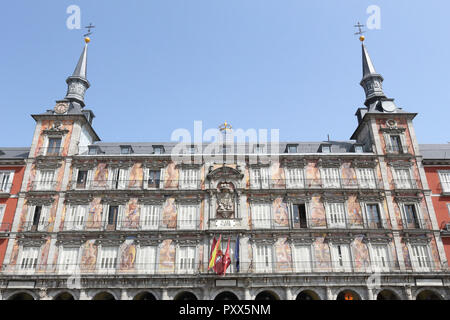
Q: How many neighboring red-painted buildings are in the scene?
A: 2